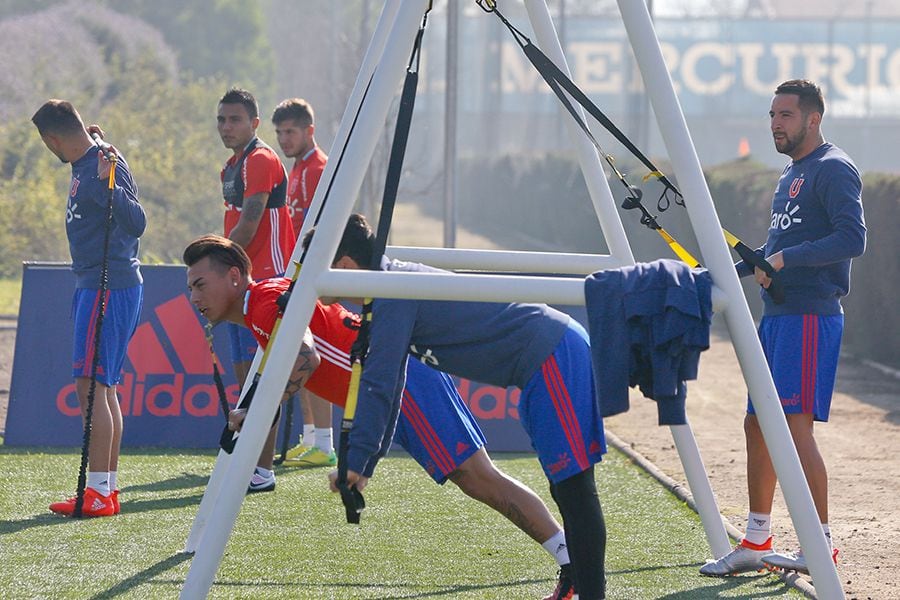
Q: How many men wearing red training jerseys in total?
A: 3